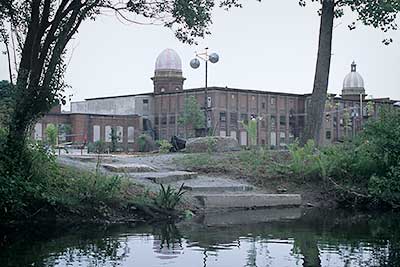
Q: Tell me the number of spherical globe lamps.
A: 2